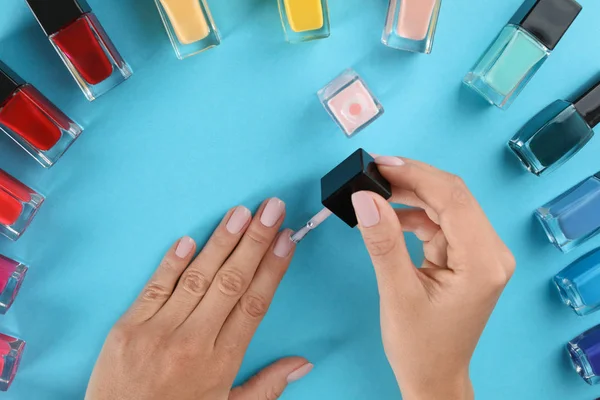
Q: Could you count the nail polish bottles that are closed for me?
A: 13